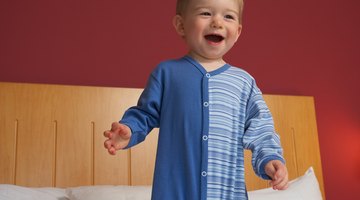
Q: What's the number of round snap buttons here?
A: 4